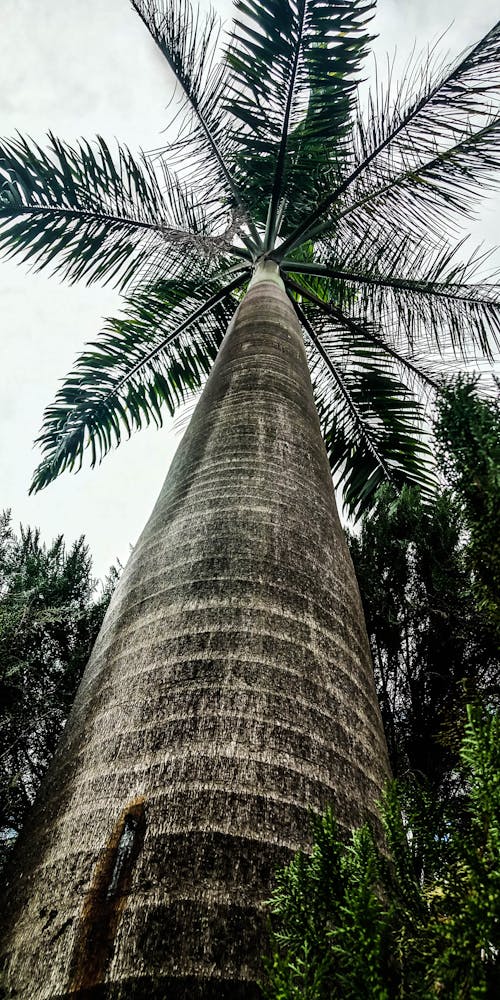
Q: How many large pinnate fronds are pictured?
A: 9